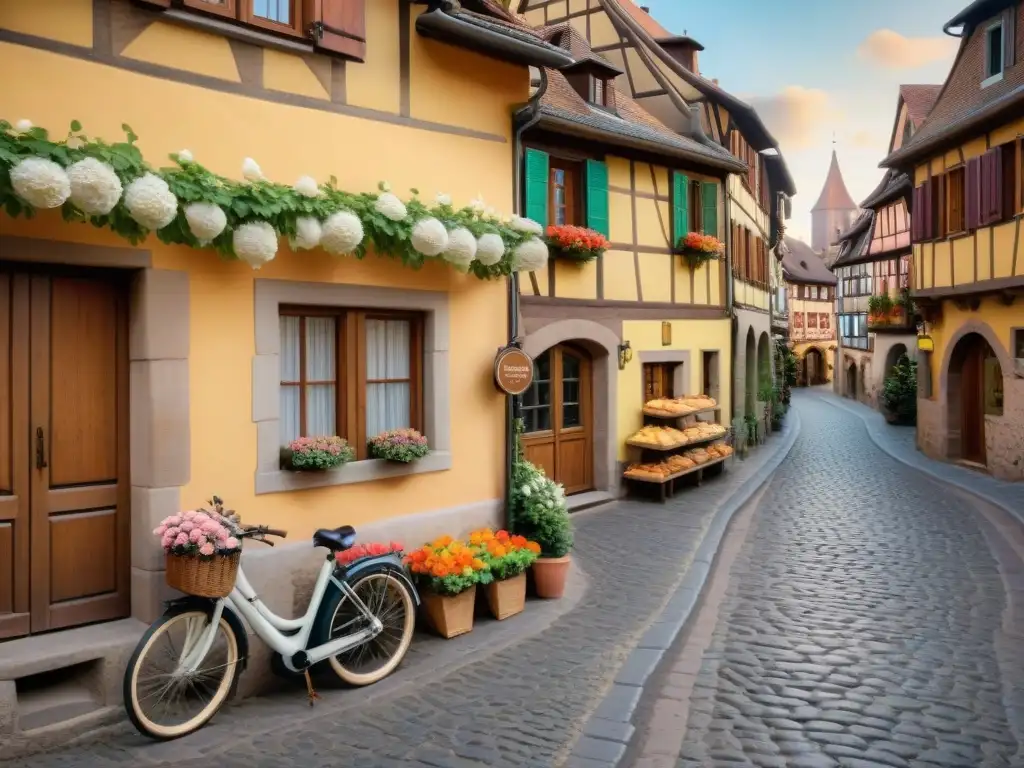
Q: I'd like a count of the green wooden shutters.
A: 4